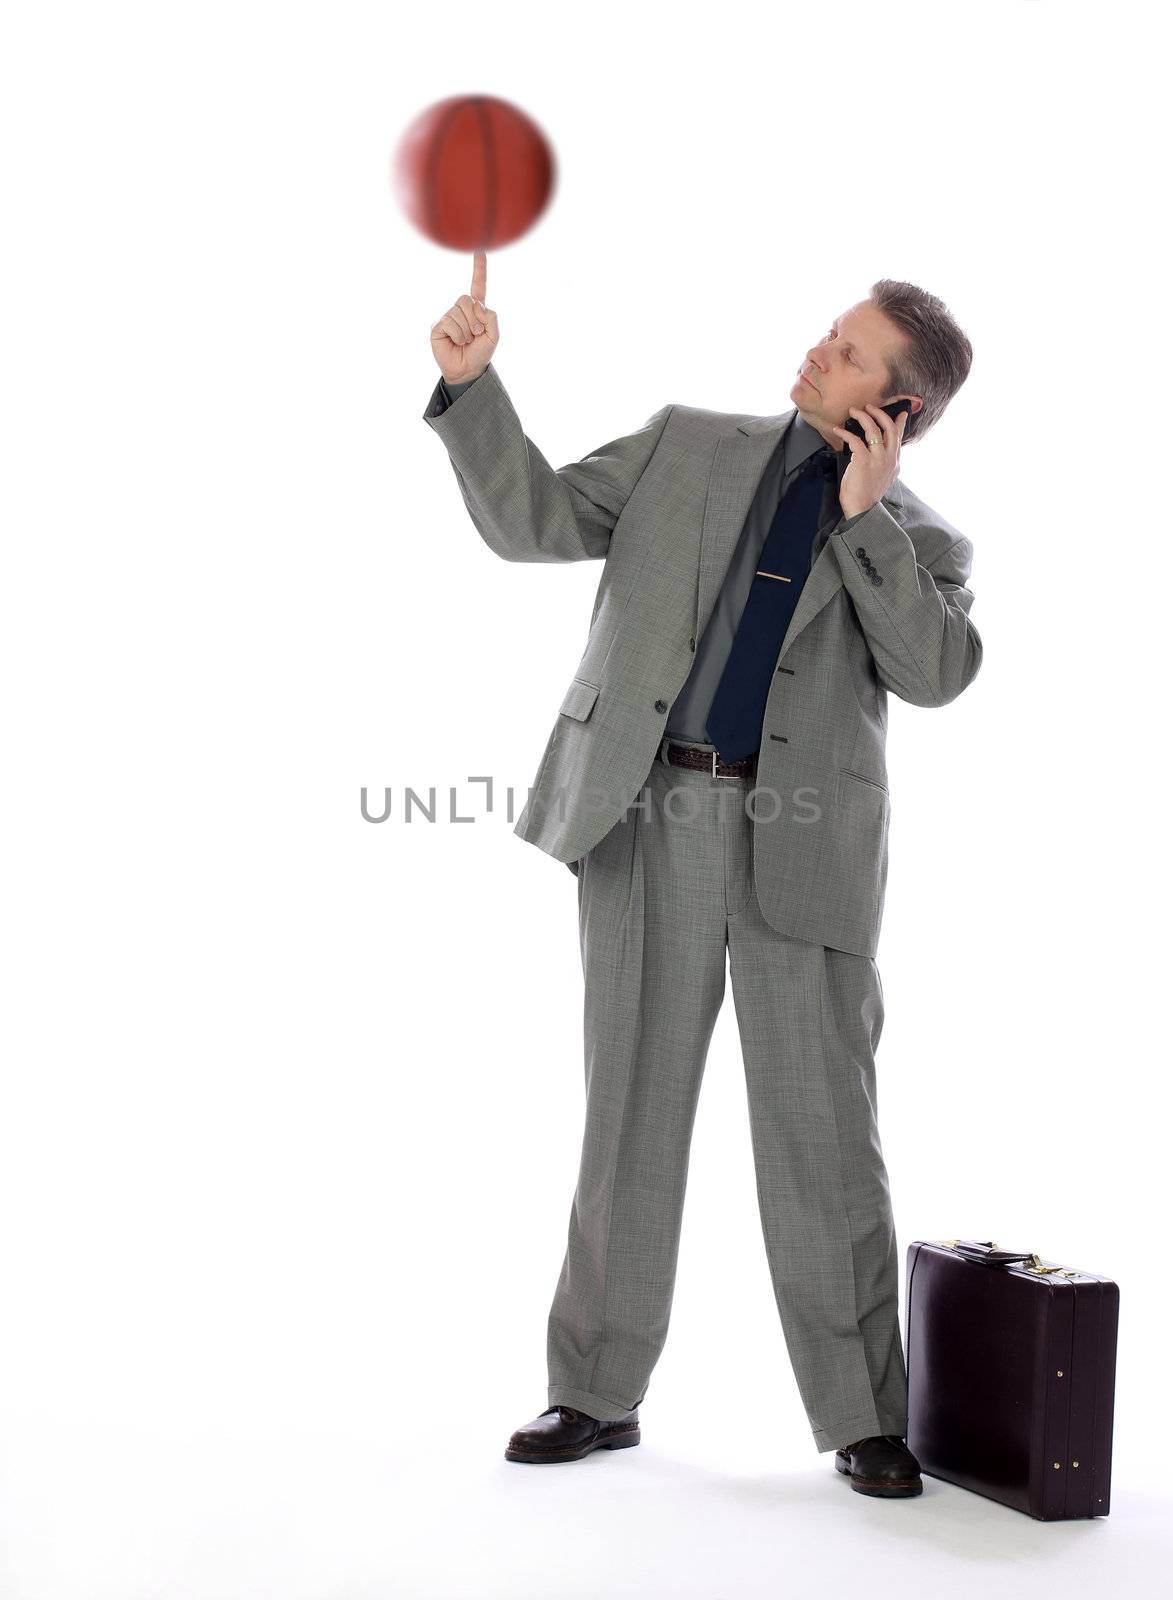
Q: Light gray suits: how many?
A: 1